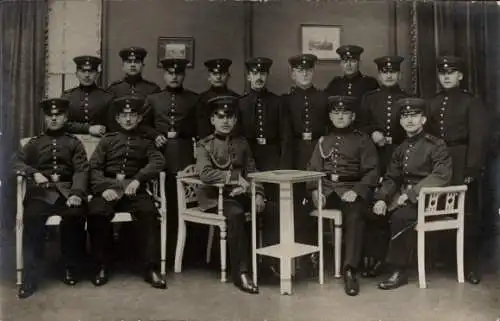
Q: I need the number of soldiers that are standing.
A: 9